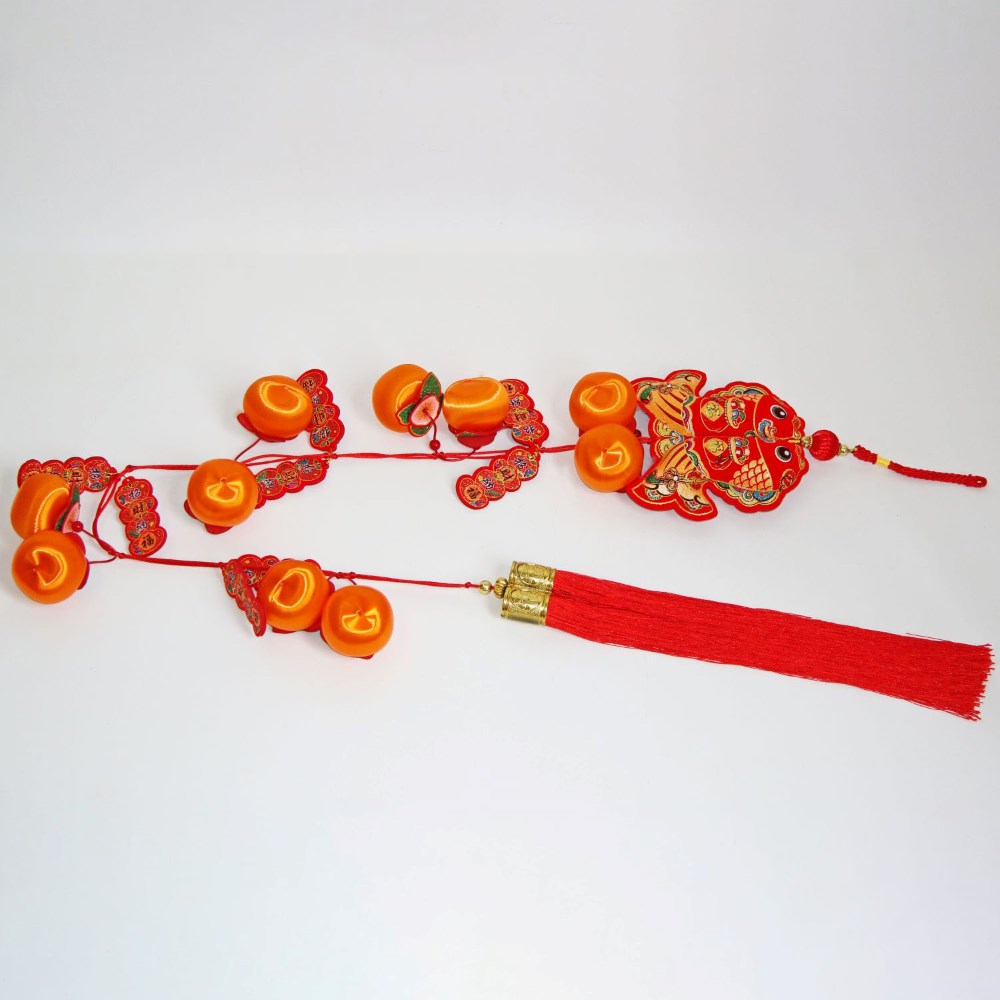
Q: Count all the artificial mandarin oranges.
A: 10